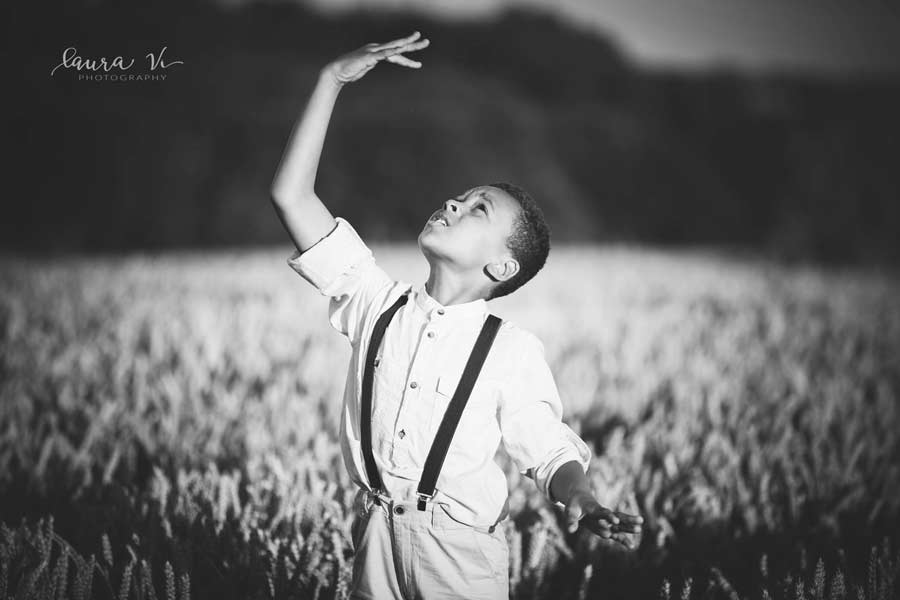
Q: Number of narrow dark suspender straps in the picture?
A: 2